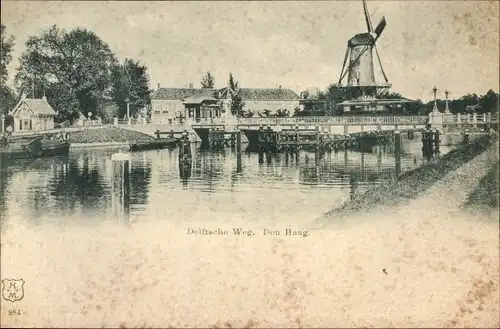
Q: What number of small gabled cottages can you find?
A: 1